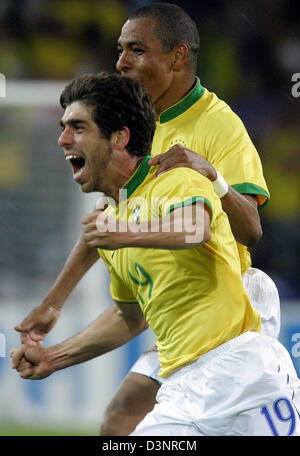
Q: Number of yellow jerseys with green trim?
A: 2